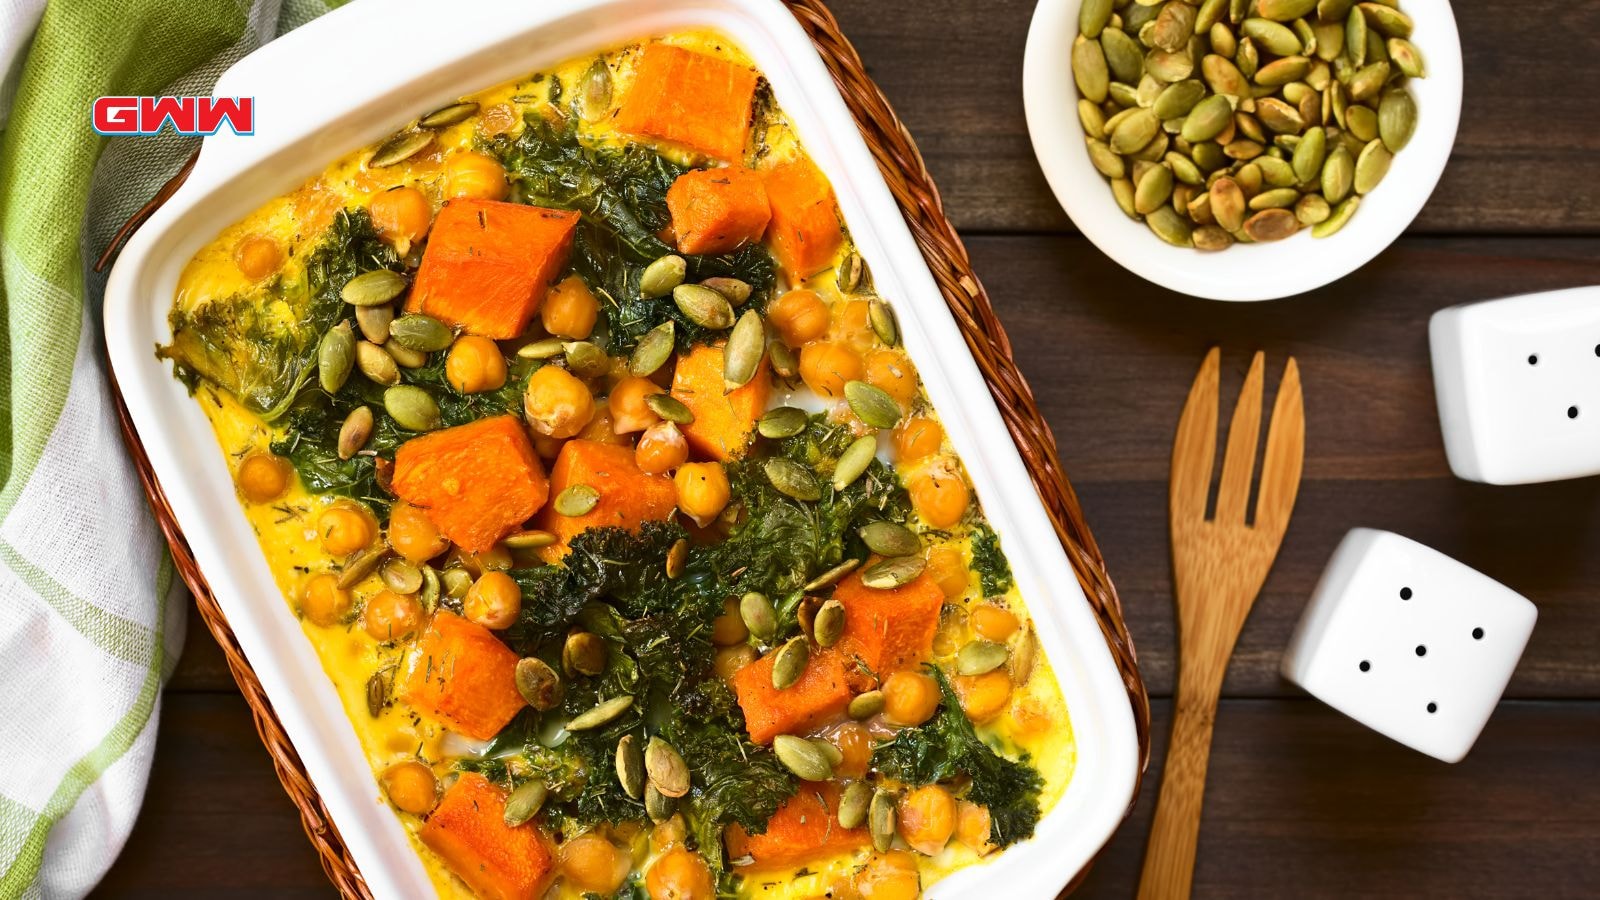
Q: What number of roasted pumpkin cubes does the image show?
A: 12